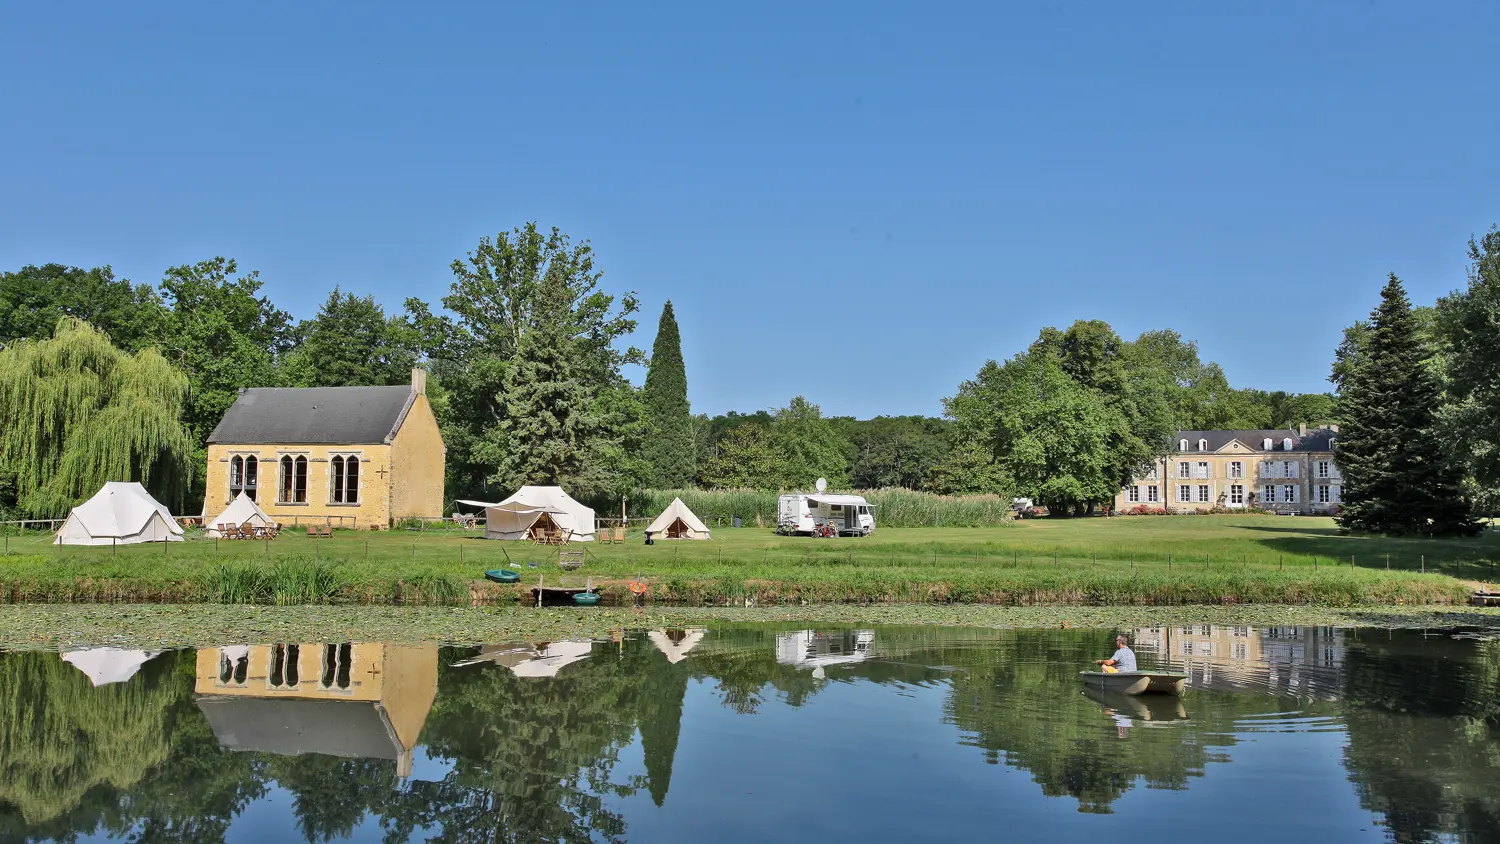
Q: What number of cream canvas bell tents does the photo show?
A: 4